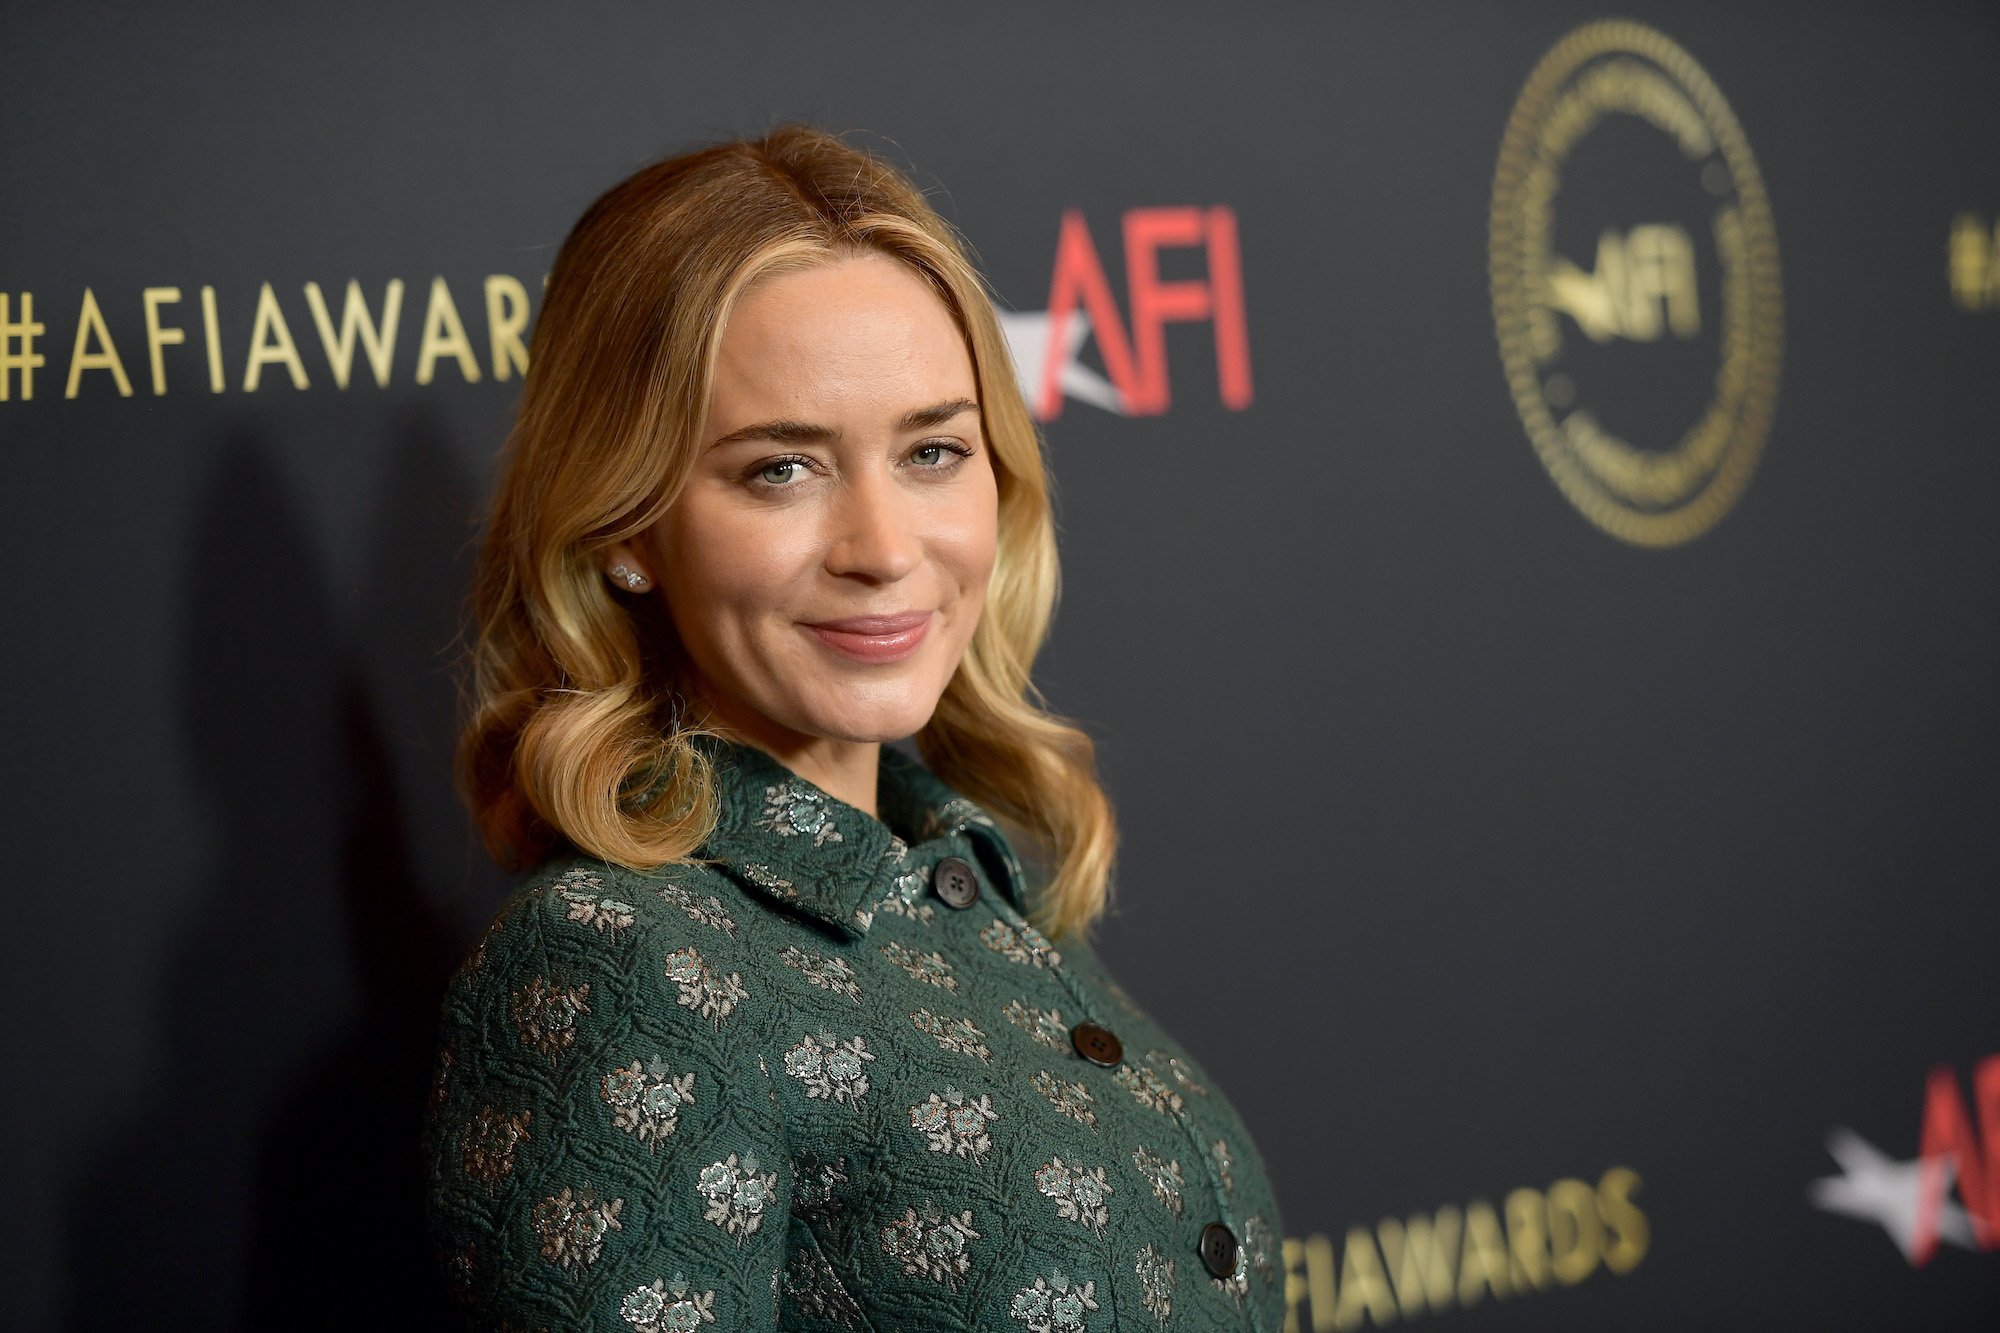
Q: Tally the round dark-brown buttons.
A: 3